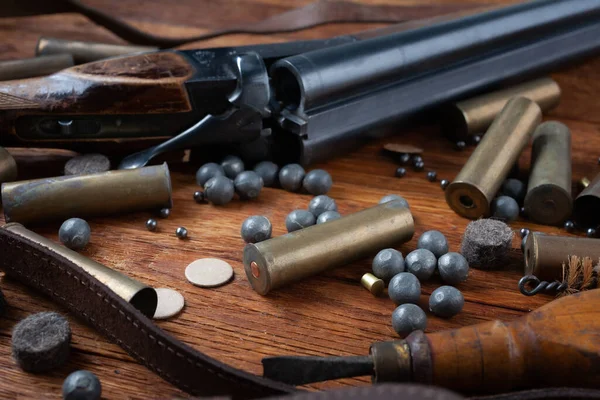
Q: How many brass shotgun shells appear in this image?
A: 11